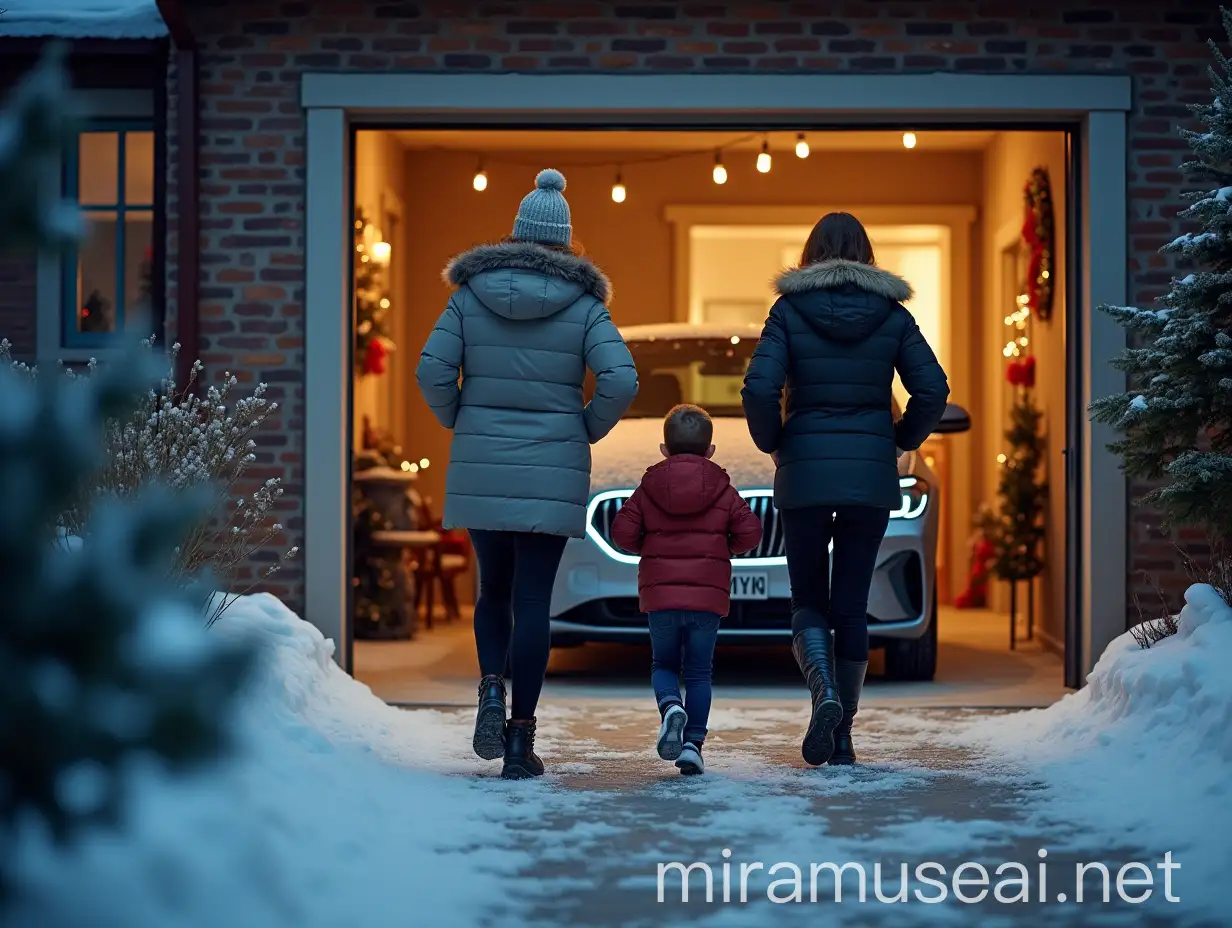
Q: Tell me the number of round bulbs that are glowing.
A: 6